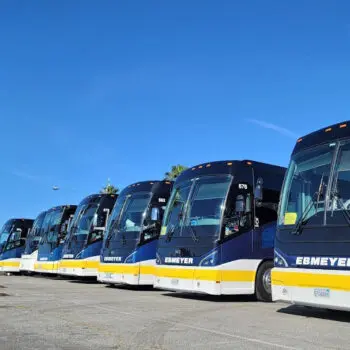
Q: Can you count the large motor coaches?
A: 7